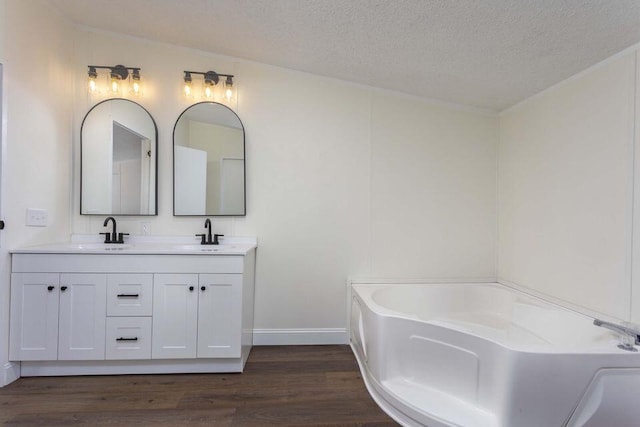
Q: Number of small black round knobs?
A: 4